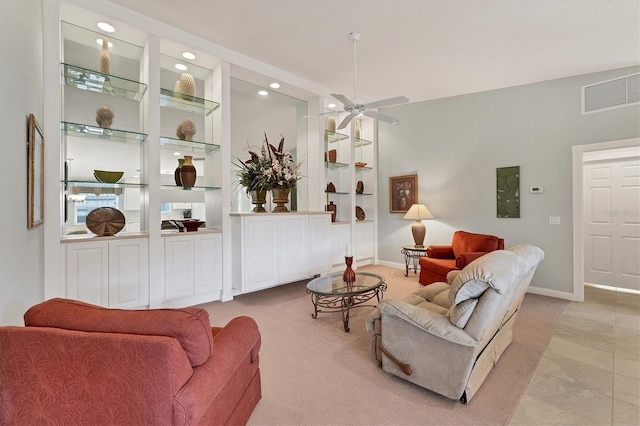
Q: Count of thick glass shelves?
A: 12